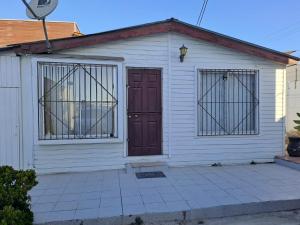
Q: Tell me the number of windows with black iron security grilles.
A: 2